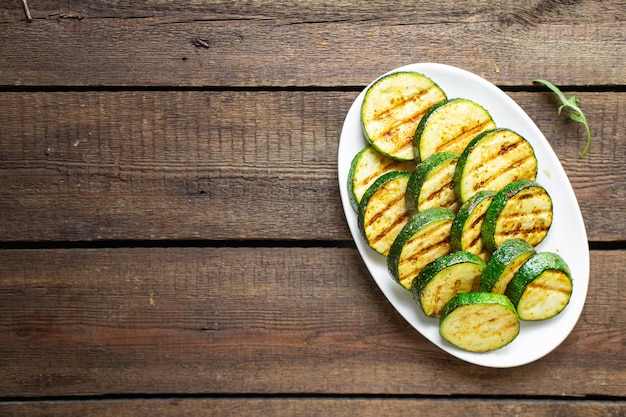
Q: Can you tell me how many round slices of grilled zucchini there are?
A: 13